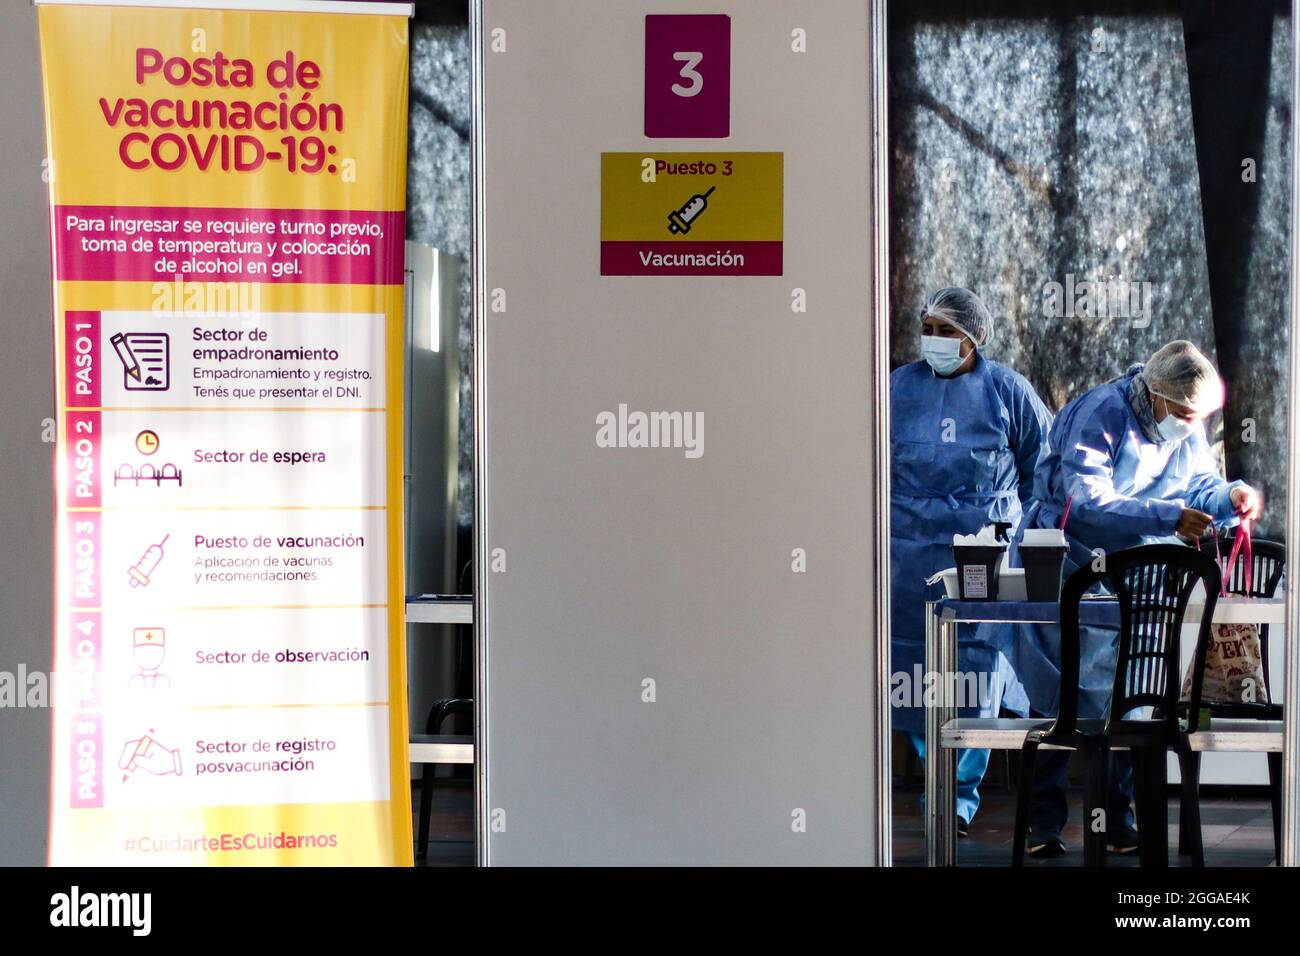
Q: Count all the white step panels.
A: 5